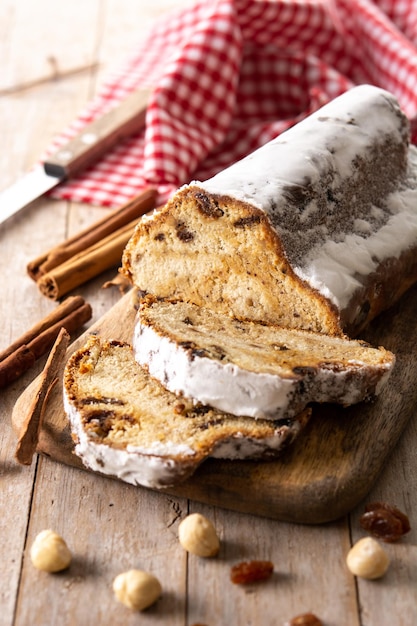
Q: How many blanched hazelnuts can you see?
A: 4